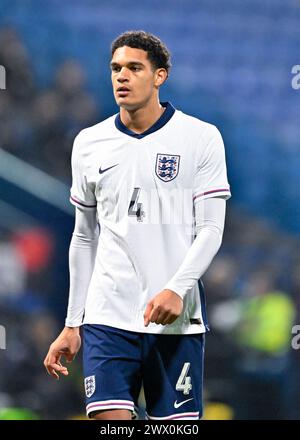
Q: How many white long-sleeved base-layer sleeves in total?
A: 2